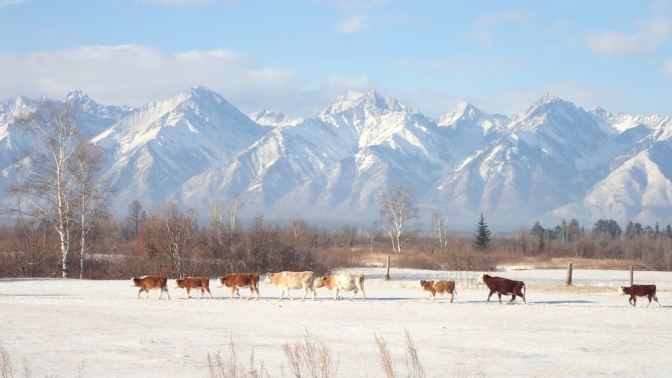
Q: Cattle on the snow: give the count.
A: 8